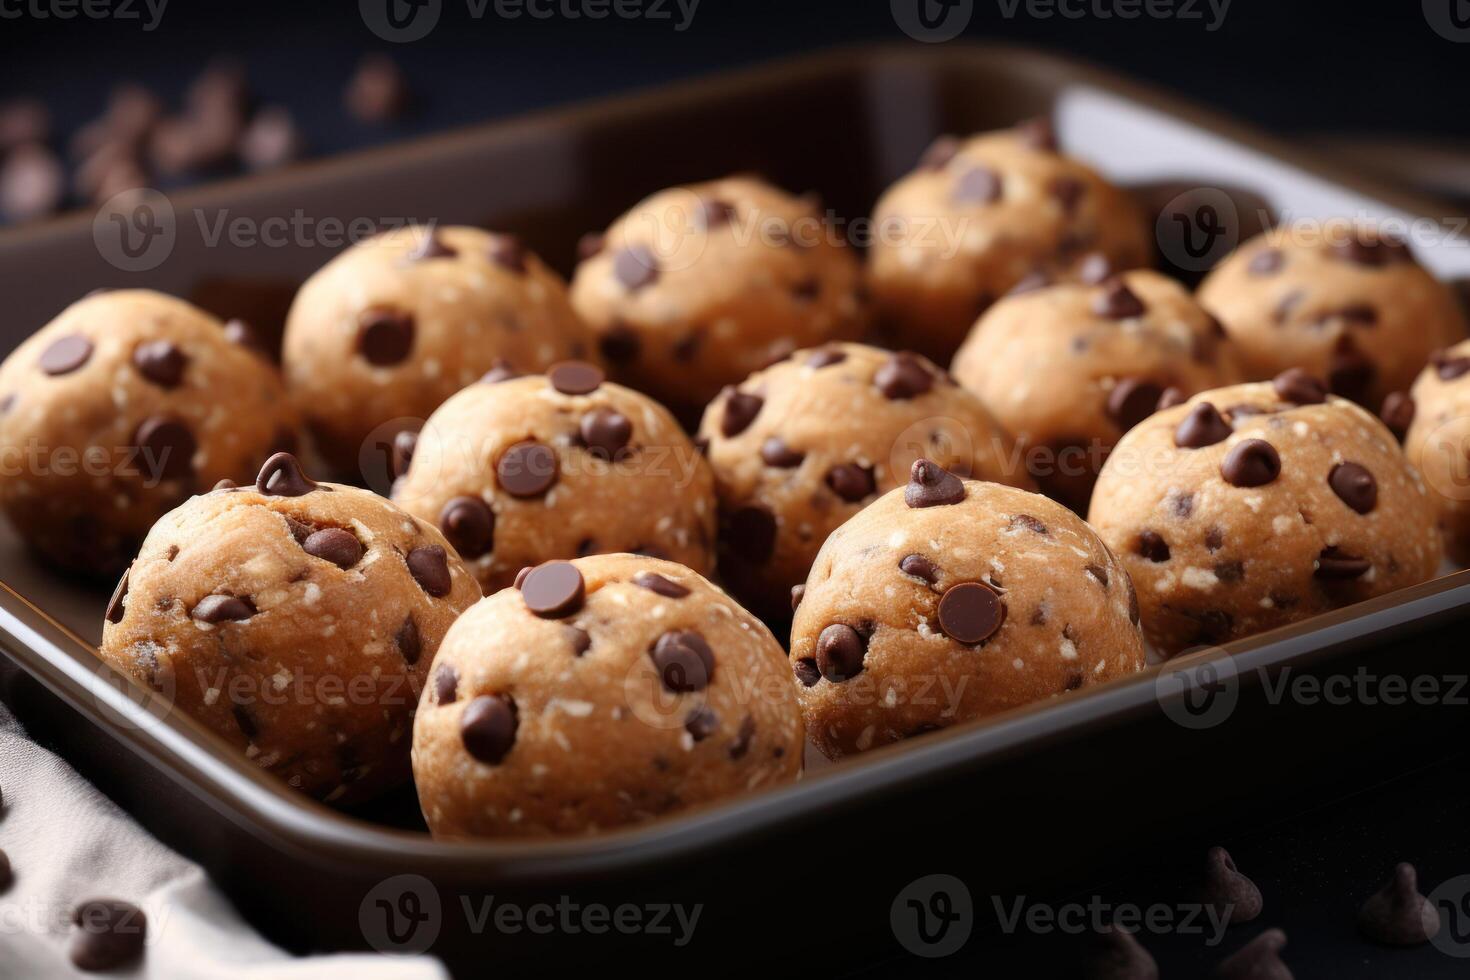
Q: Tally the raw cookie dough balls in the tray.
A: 13